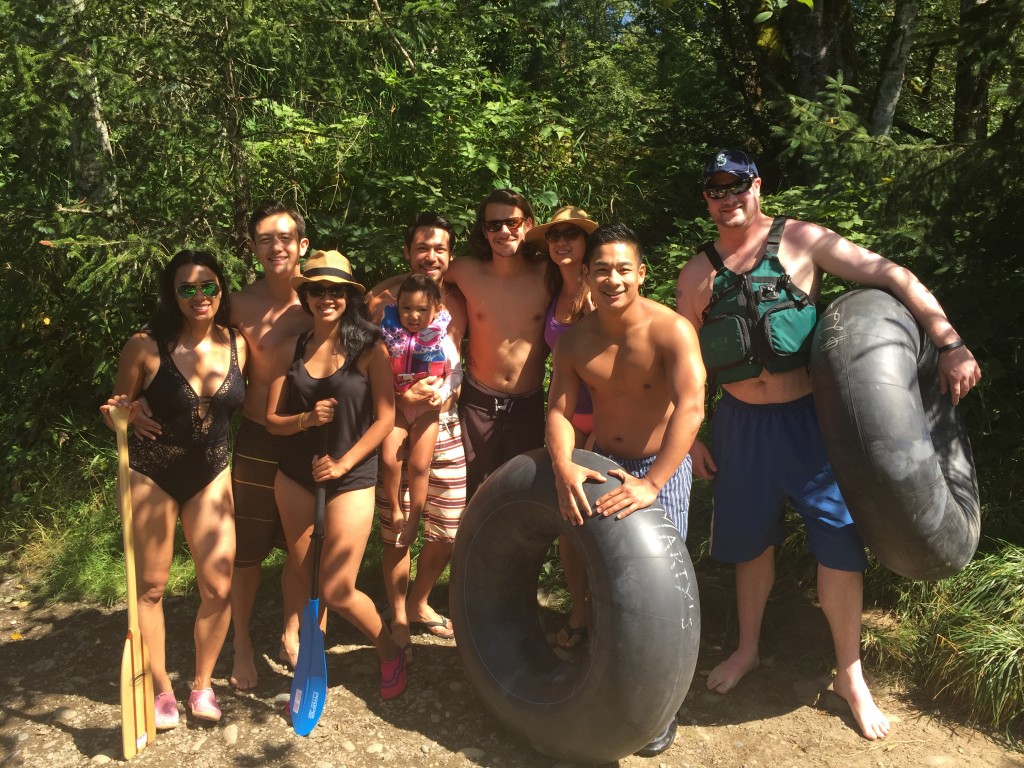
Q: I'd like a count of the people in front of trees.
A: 9